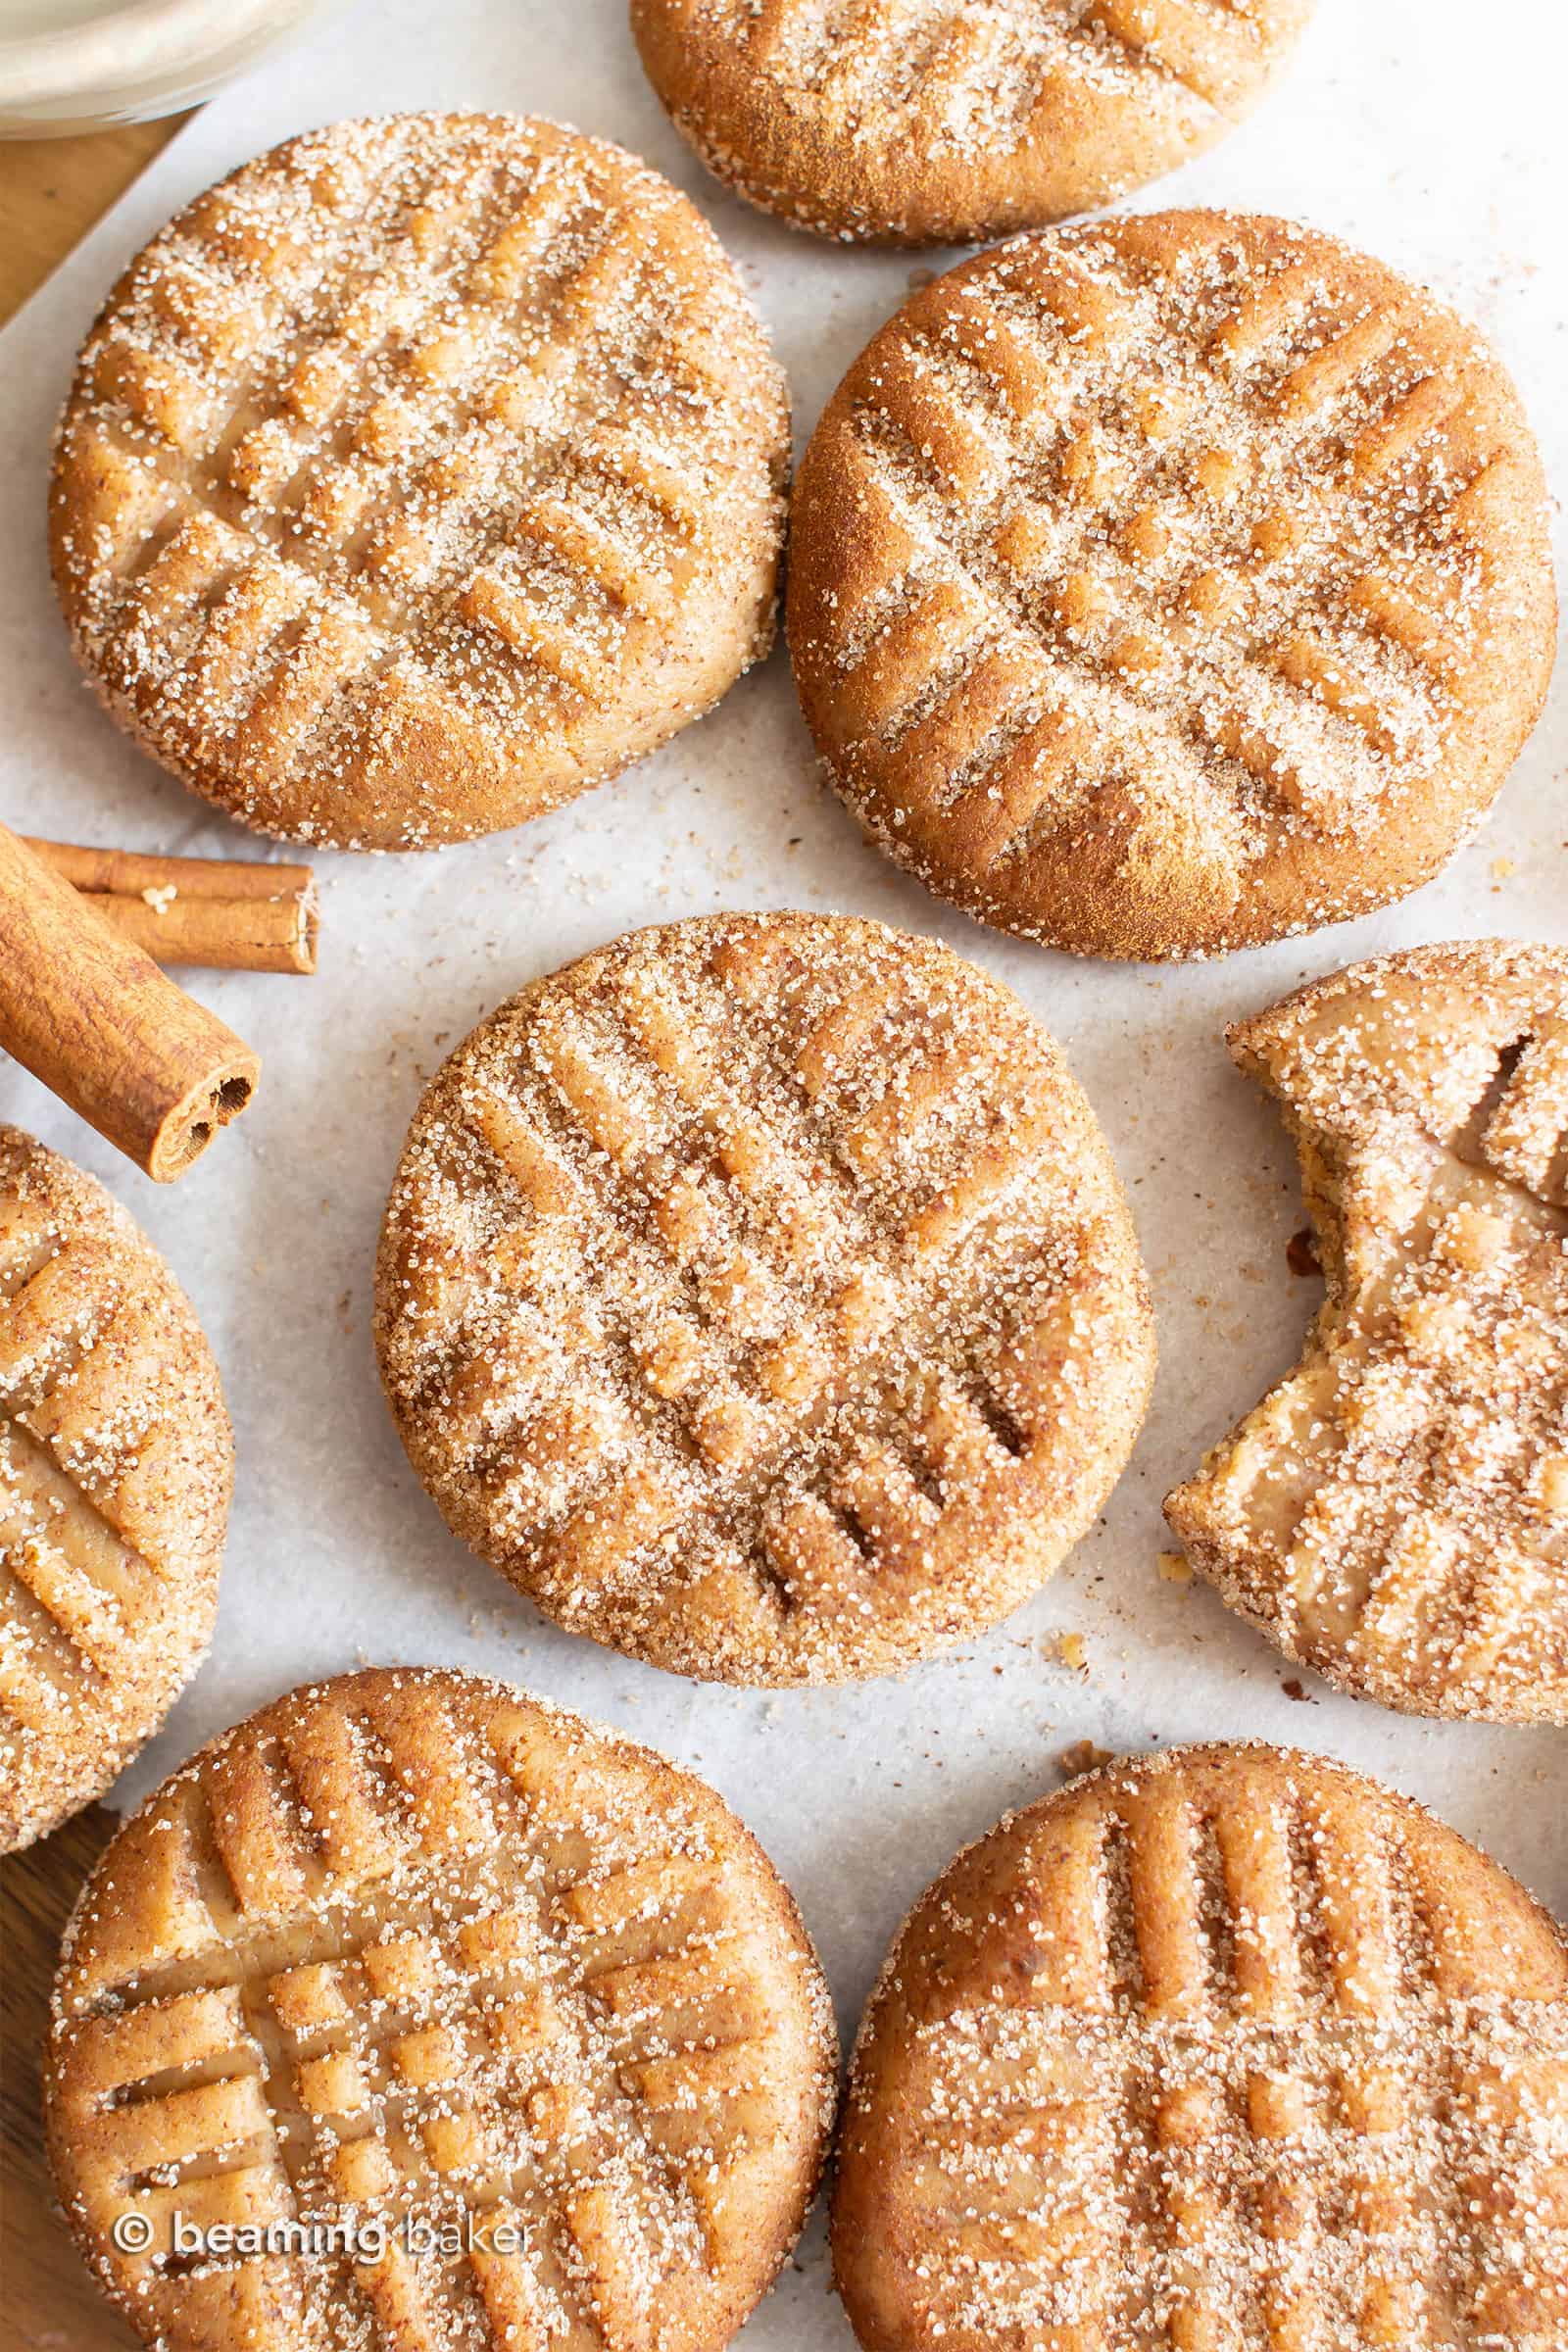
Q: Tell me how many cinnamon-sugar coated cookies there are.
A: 8